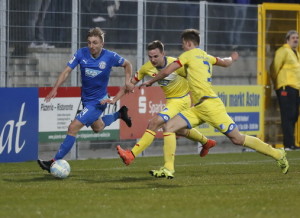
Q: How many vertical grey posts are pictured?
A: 4